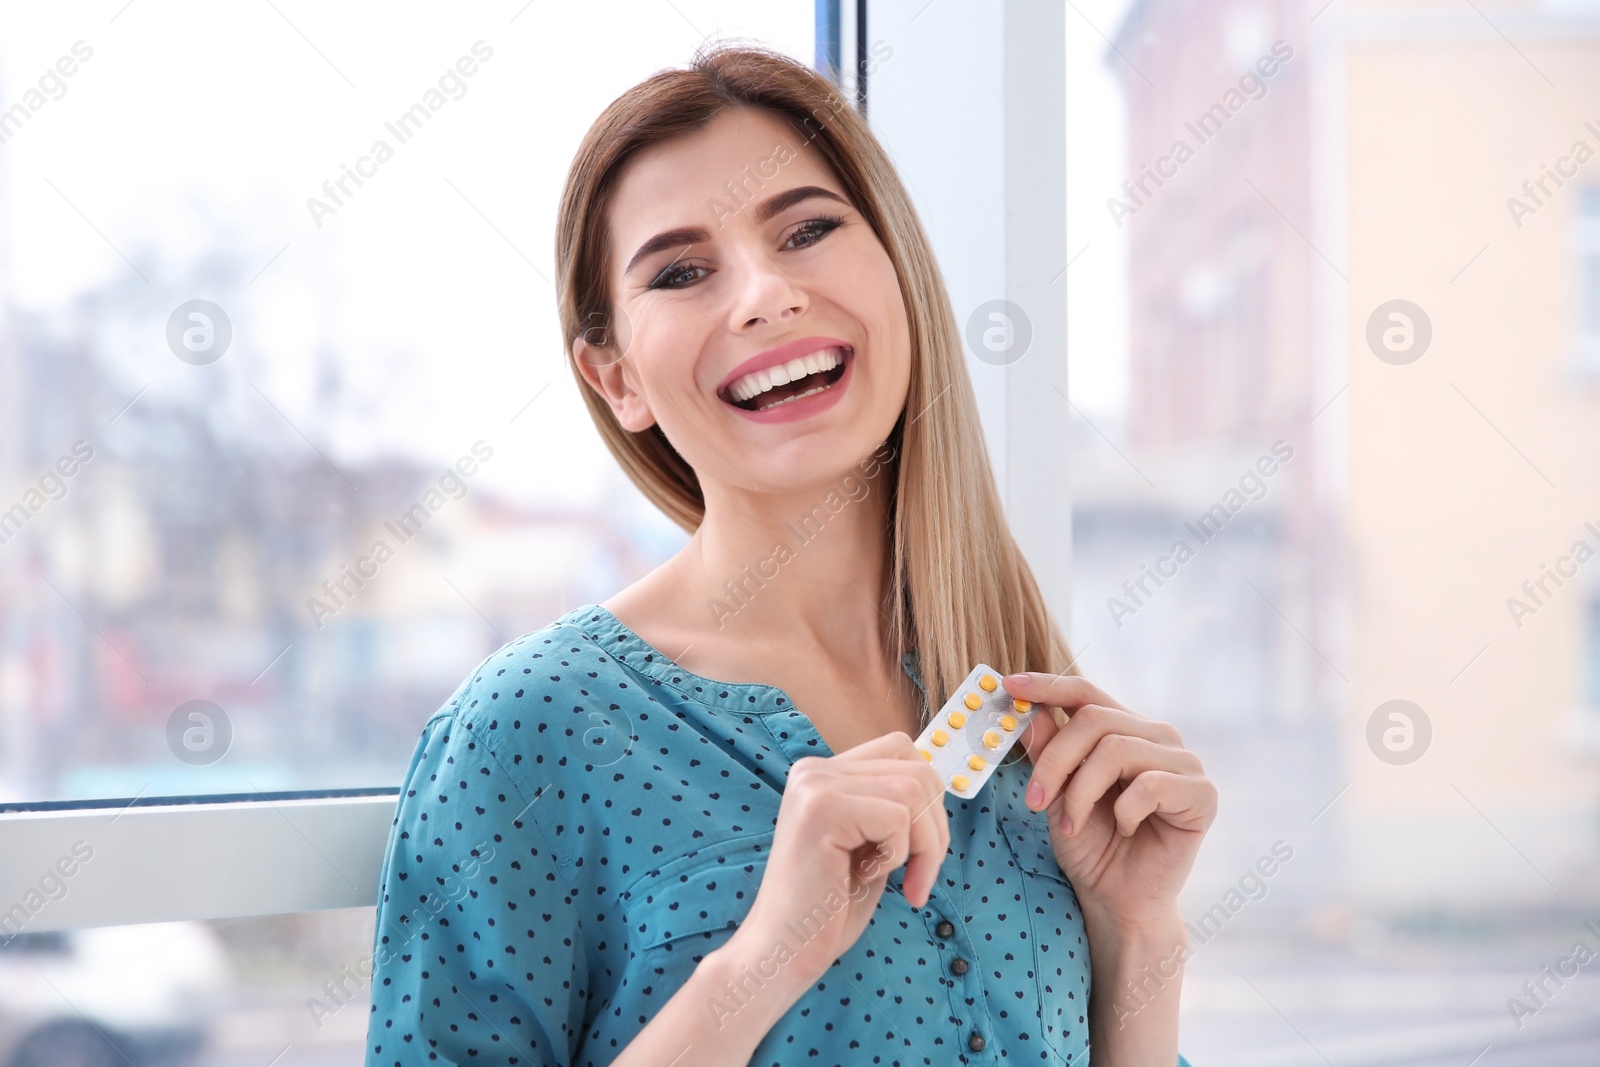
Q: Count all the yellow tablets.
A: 10